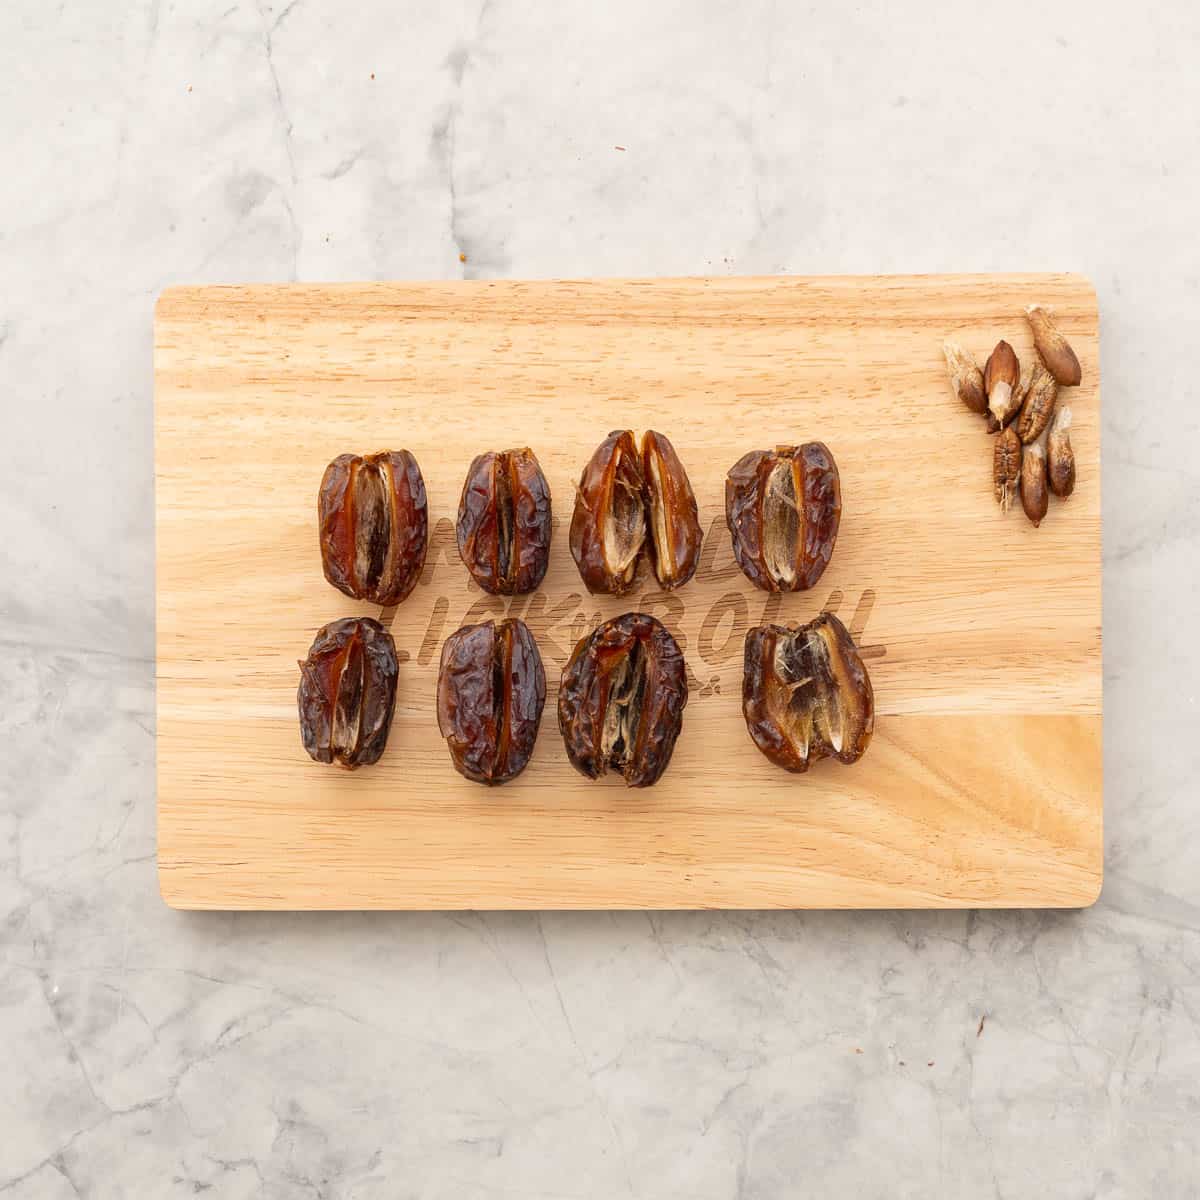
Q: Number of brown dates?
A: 8